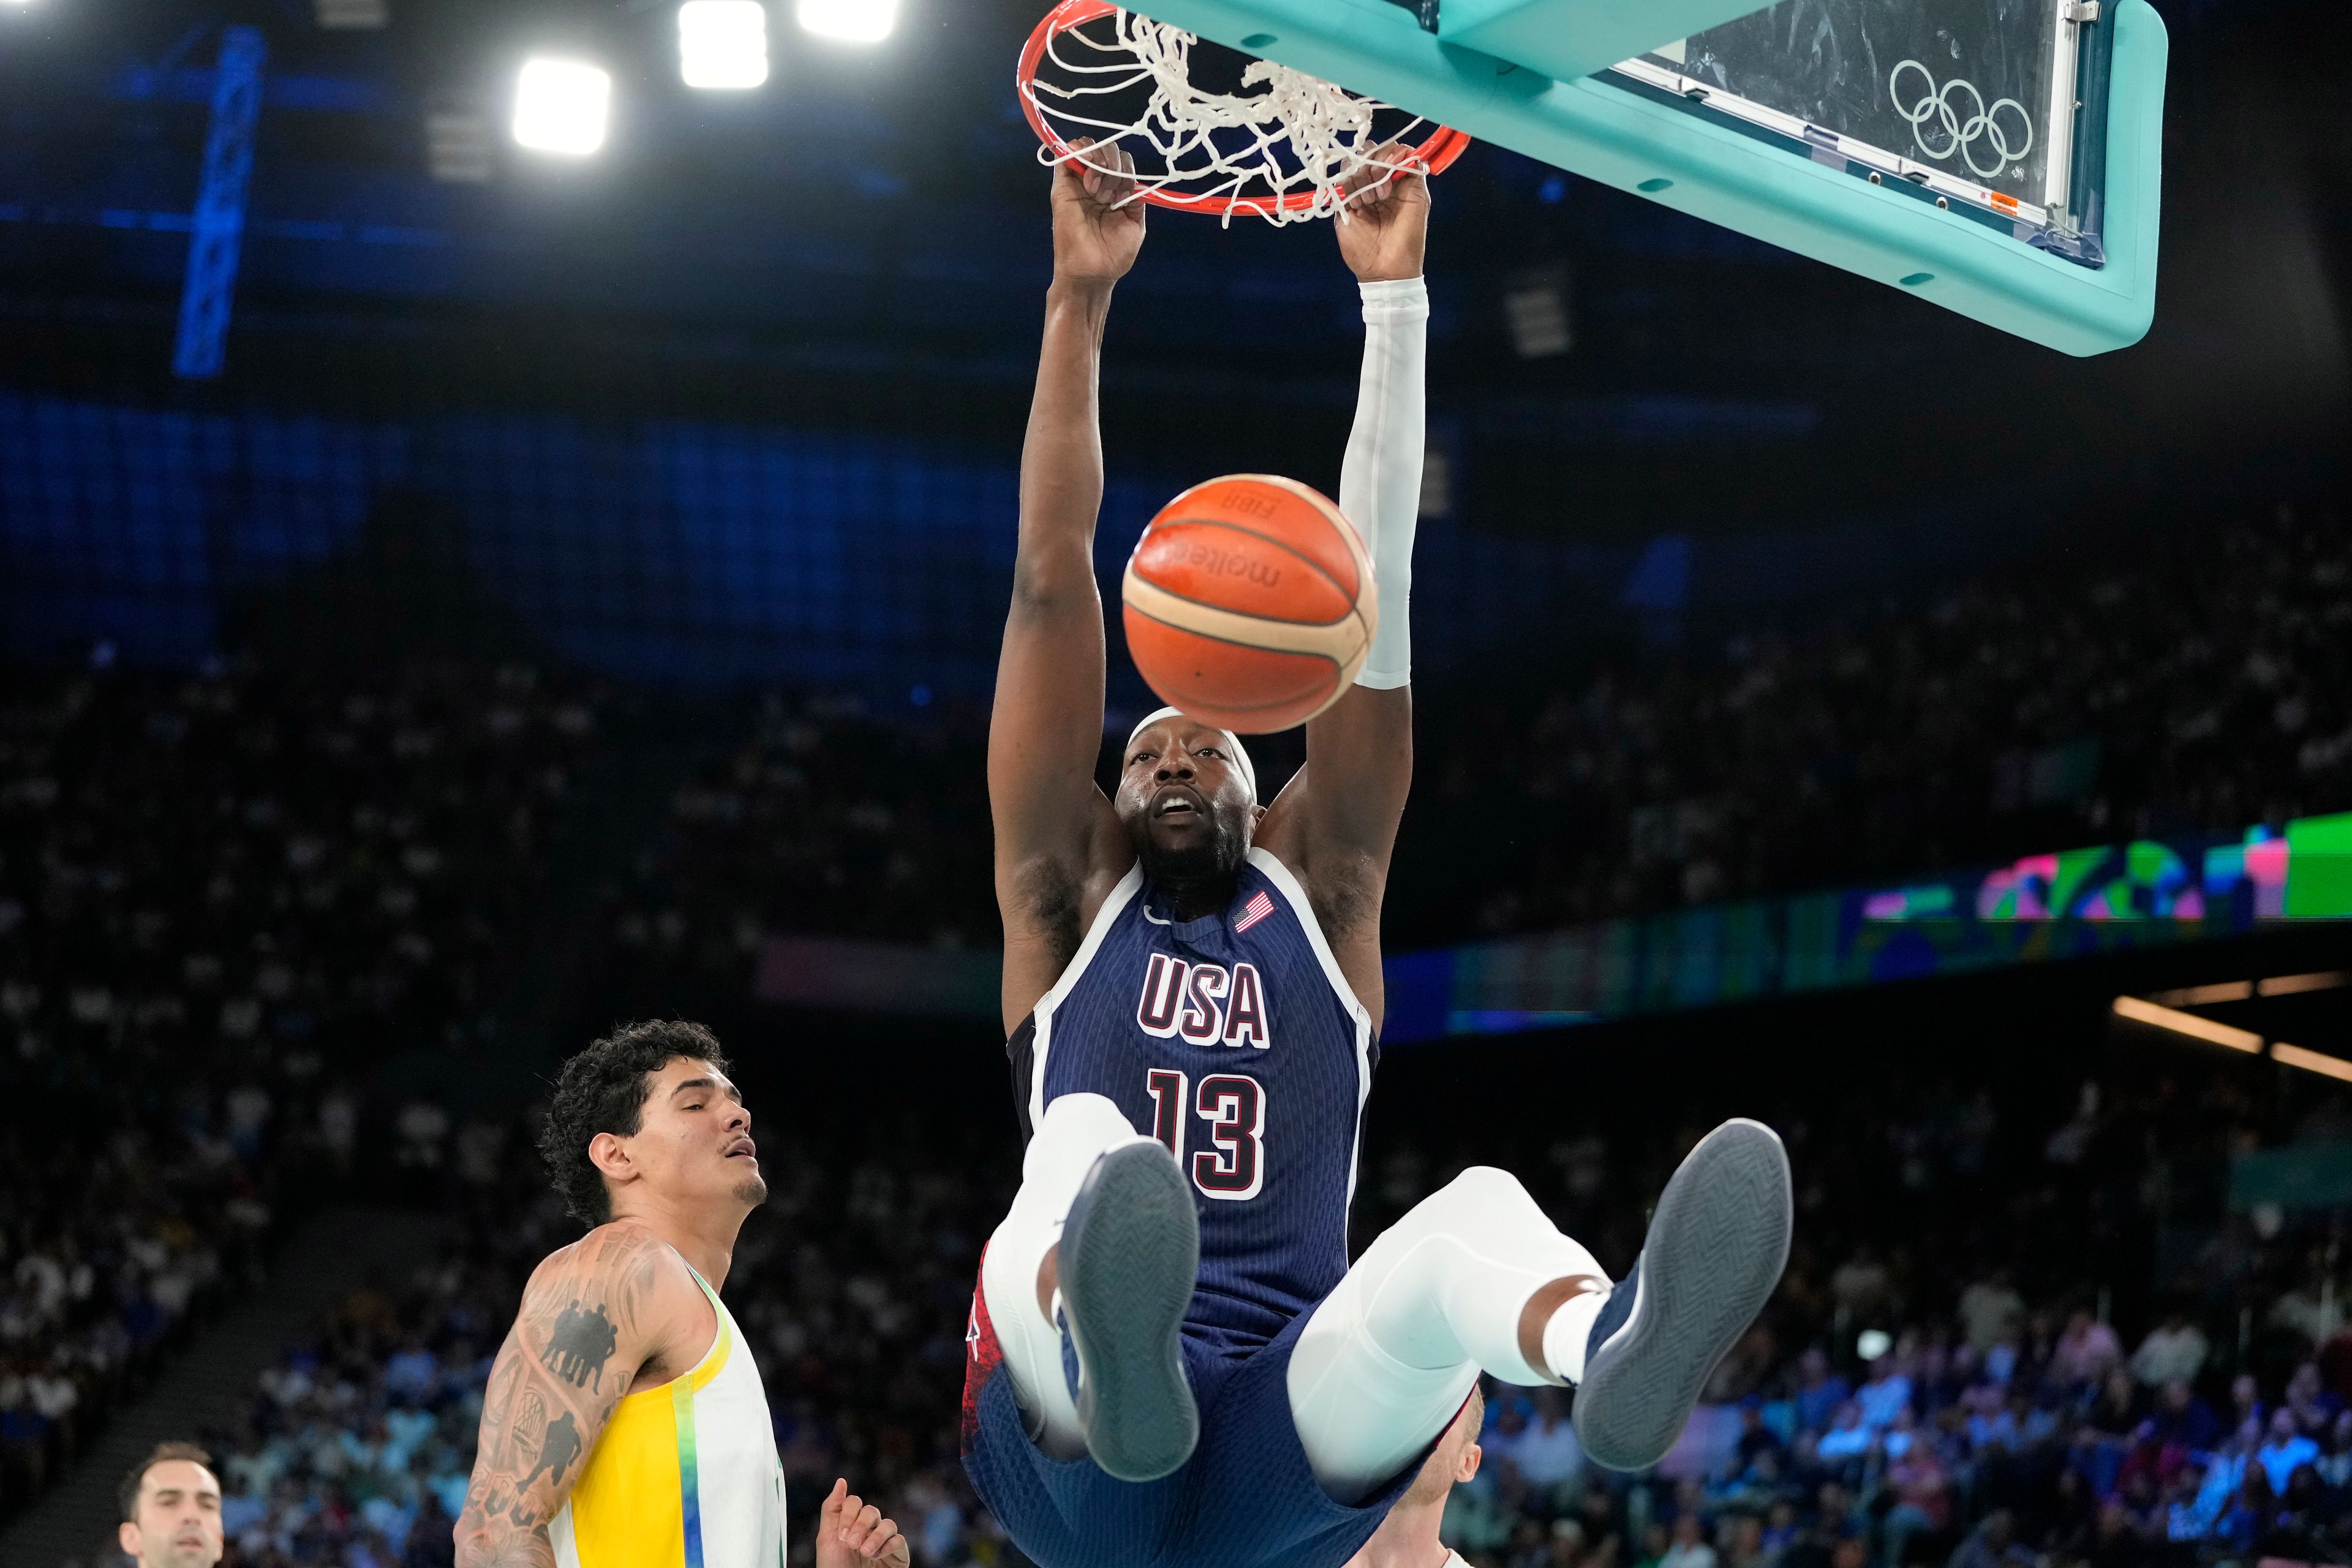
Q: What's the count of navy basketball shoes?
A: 2